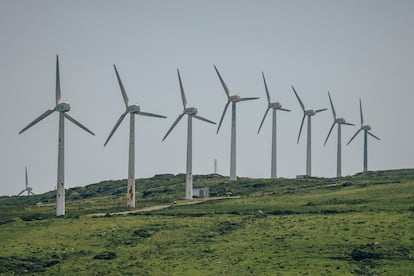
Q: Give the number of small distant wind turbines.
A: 1